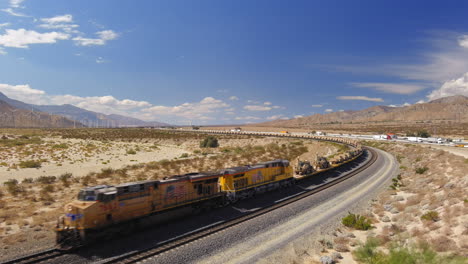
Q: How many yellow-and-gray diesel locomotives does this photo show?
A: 2